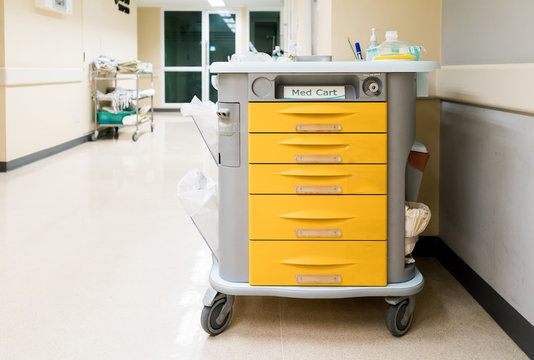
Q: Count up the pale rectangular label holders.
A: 5